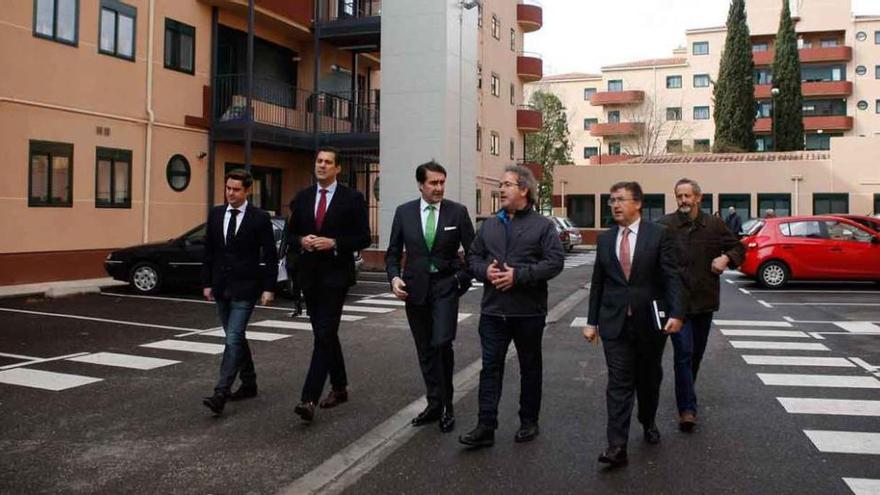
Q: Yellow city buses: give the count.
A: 0